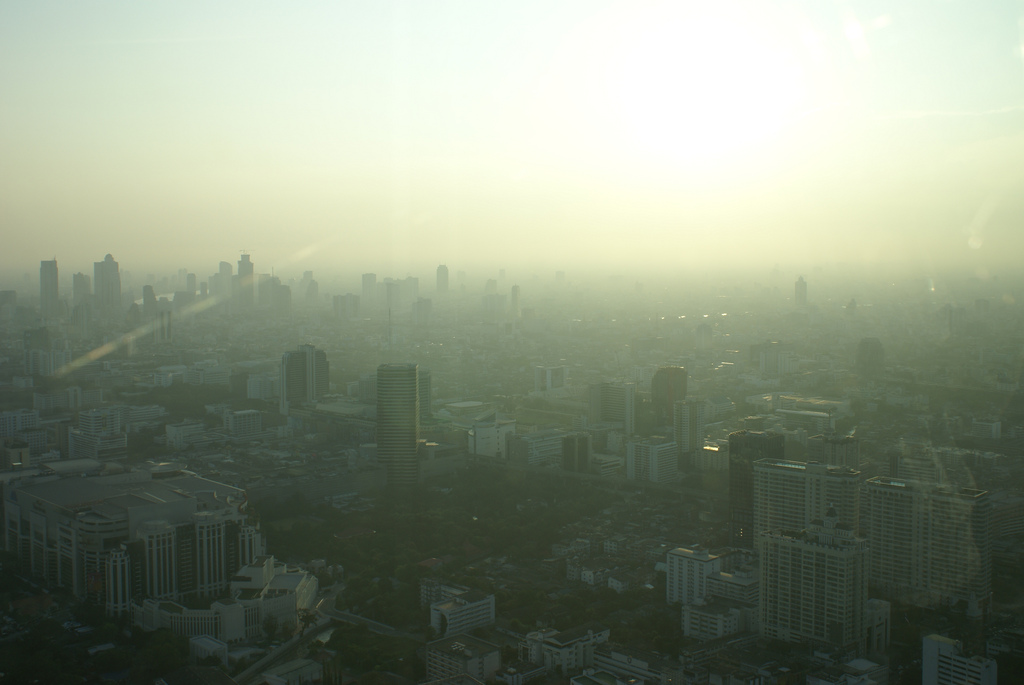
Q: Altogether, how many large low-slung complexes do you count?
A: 1